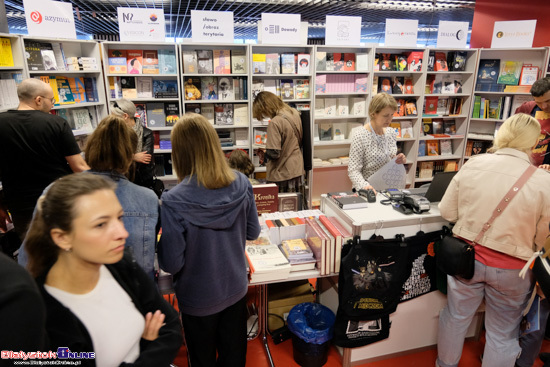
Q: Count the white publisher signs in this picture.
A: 8